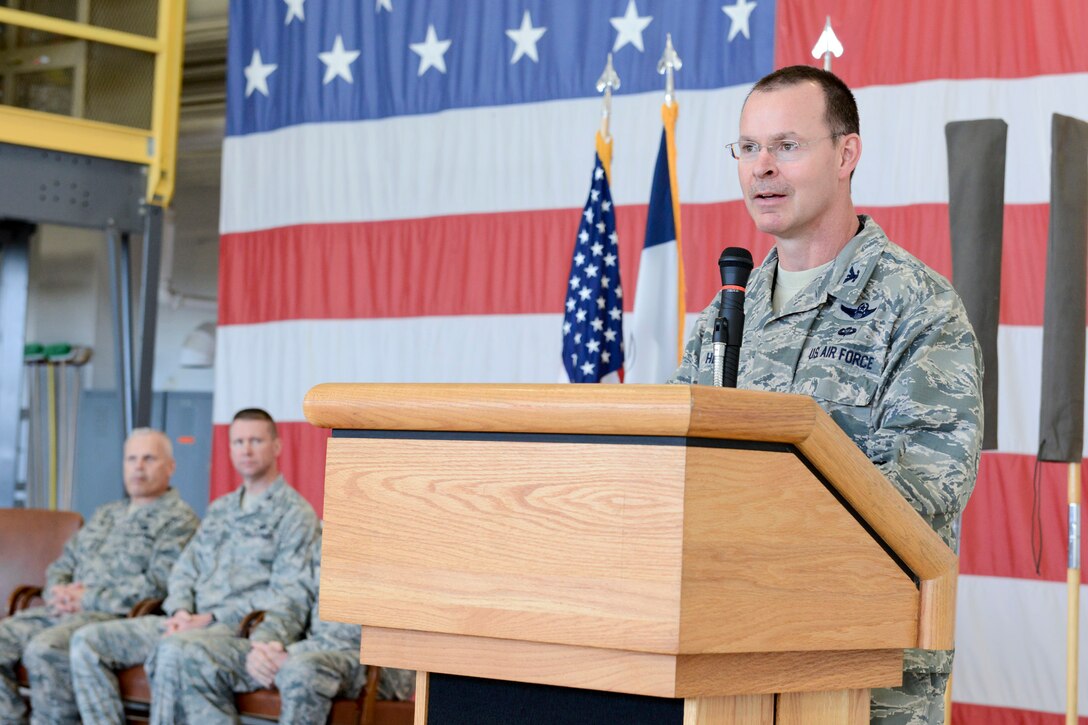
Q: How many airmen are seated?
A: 3